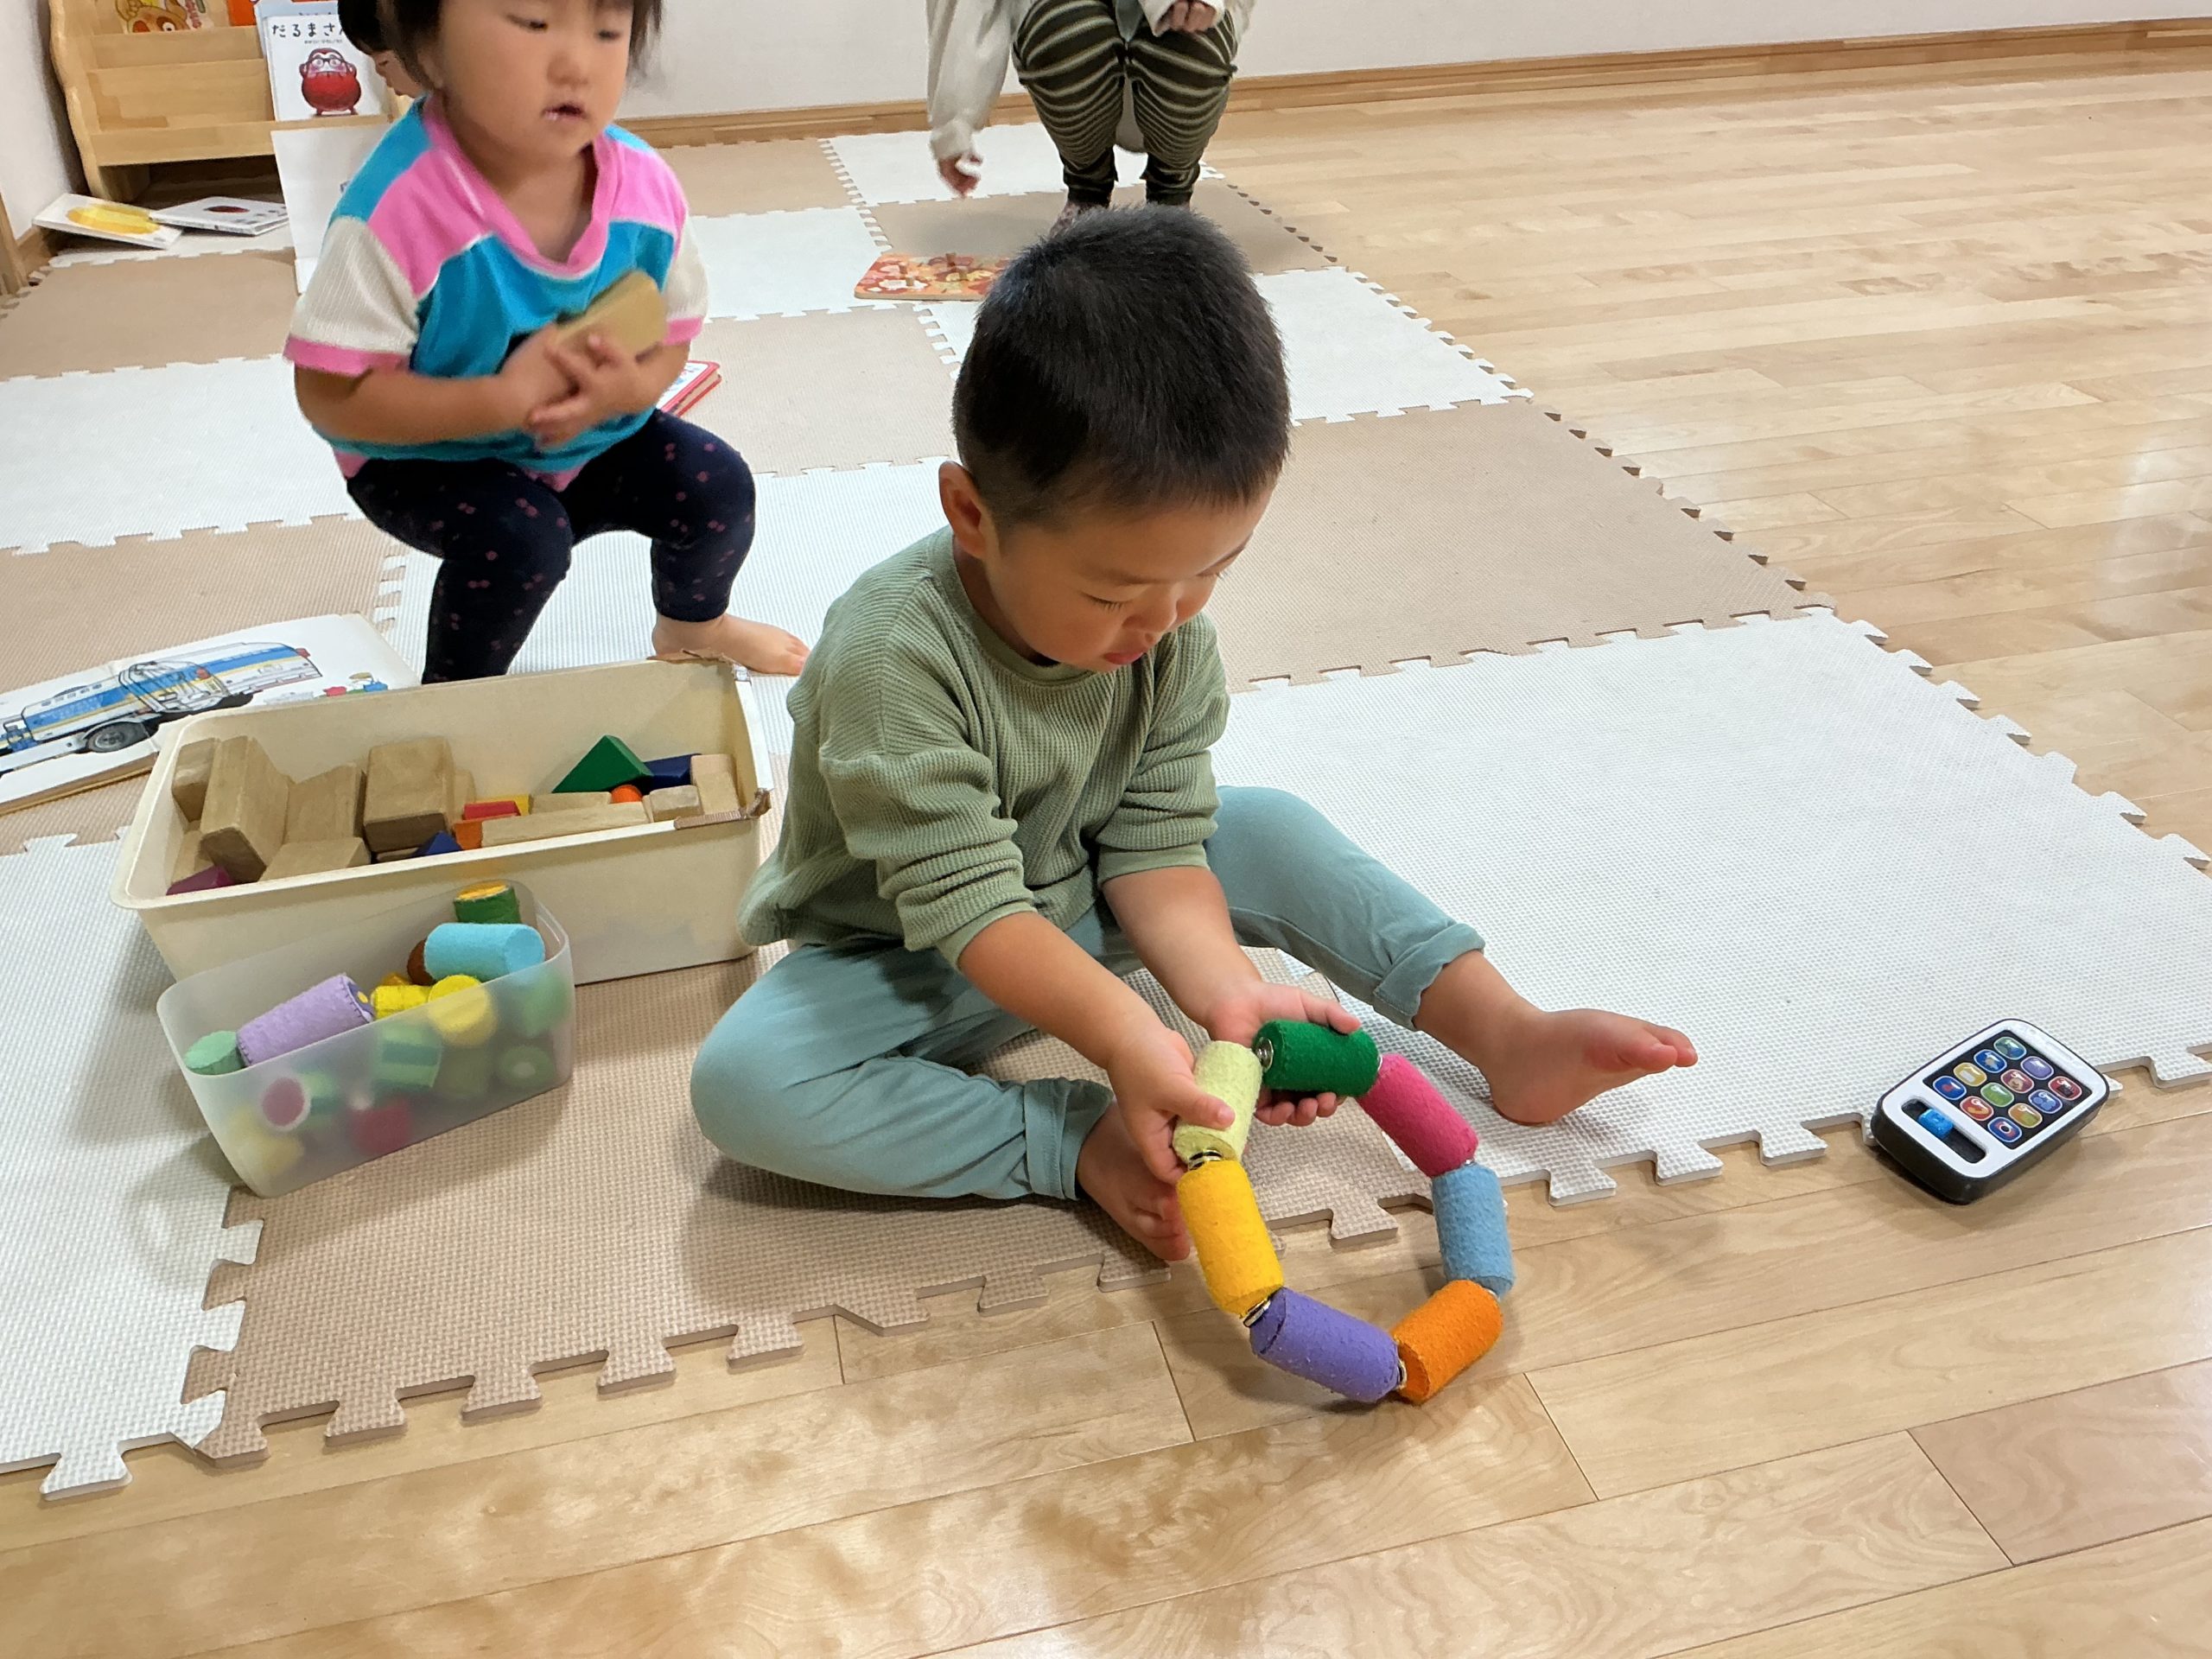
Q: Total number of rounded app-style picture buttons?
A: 12